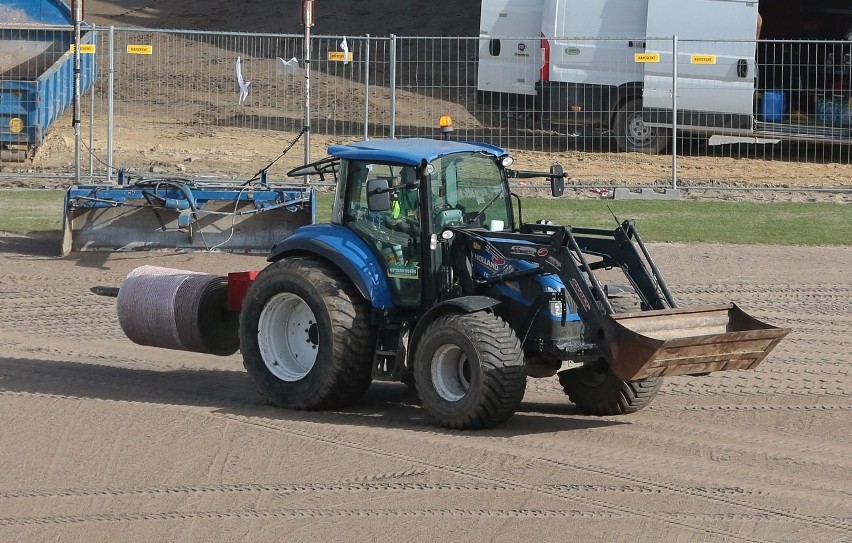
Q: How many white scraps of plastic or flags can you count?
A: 3